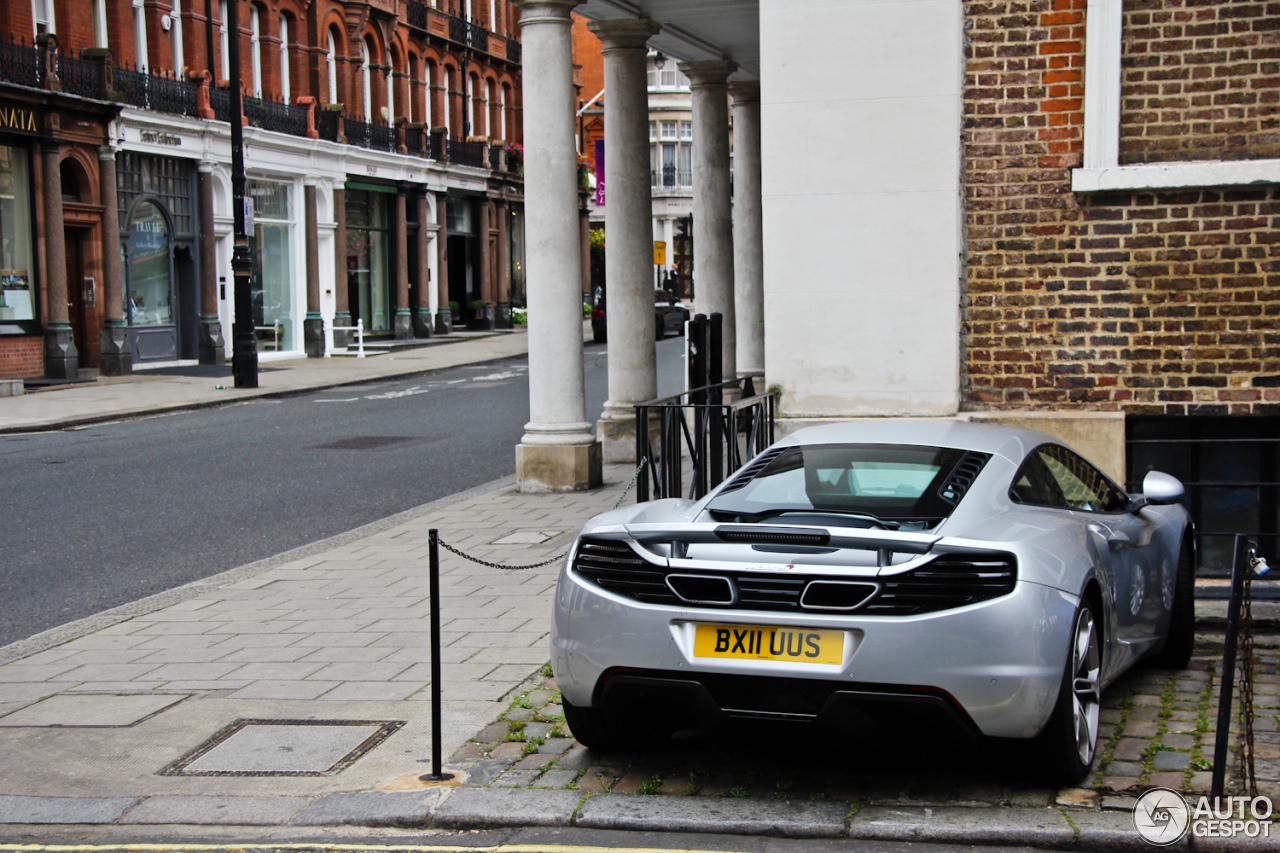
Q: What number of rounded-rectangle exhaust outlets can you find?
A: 2